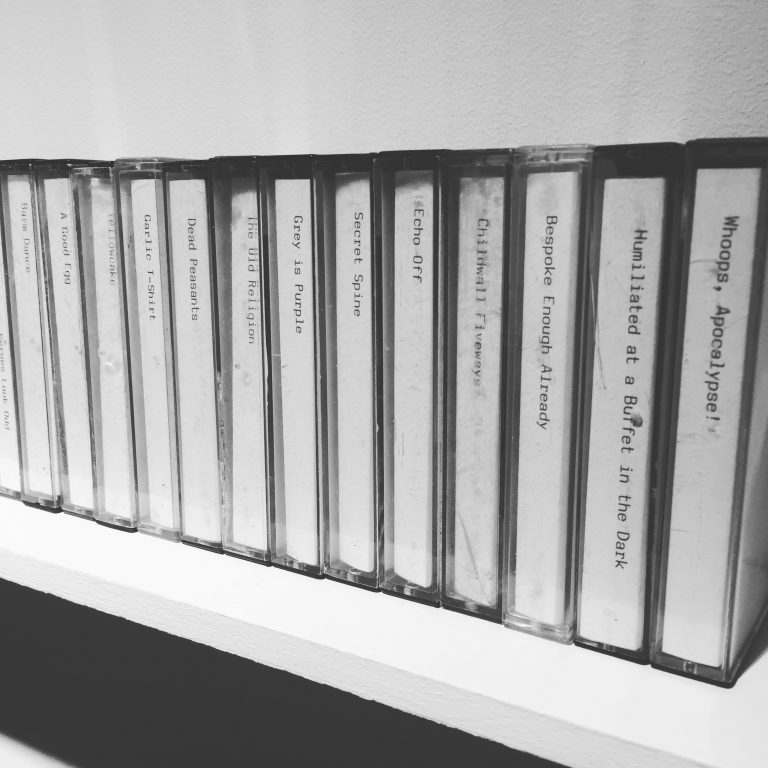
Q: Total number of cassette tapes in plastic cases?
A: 14